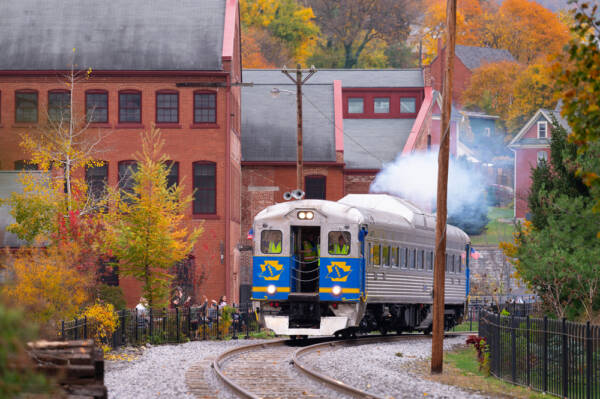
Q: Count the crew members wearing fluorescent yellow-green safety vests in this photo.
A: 3